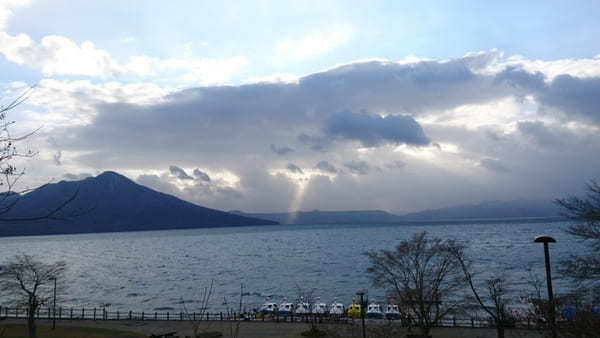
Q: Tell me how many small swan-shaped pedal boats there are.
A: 8